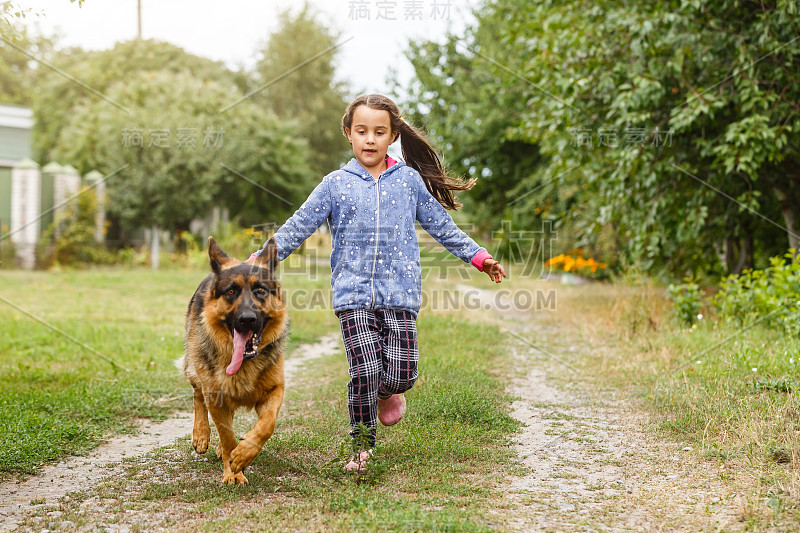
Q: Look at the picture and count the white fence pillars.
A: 4